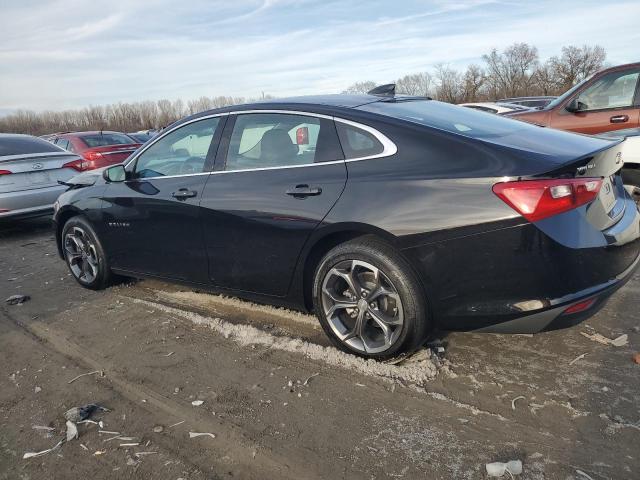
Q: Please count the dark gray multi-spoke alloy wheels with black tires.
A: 2